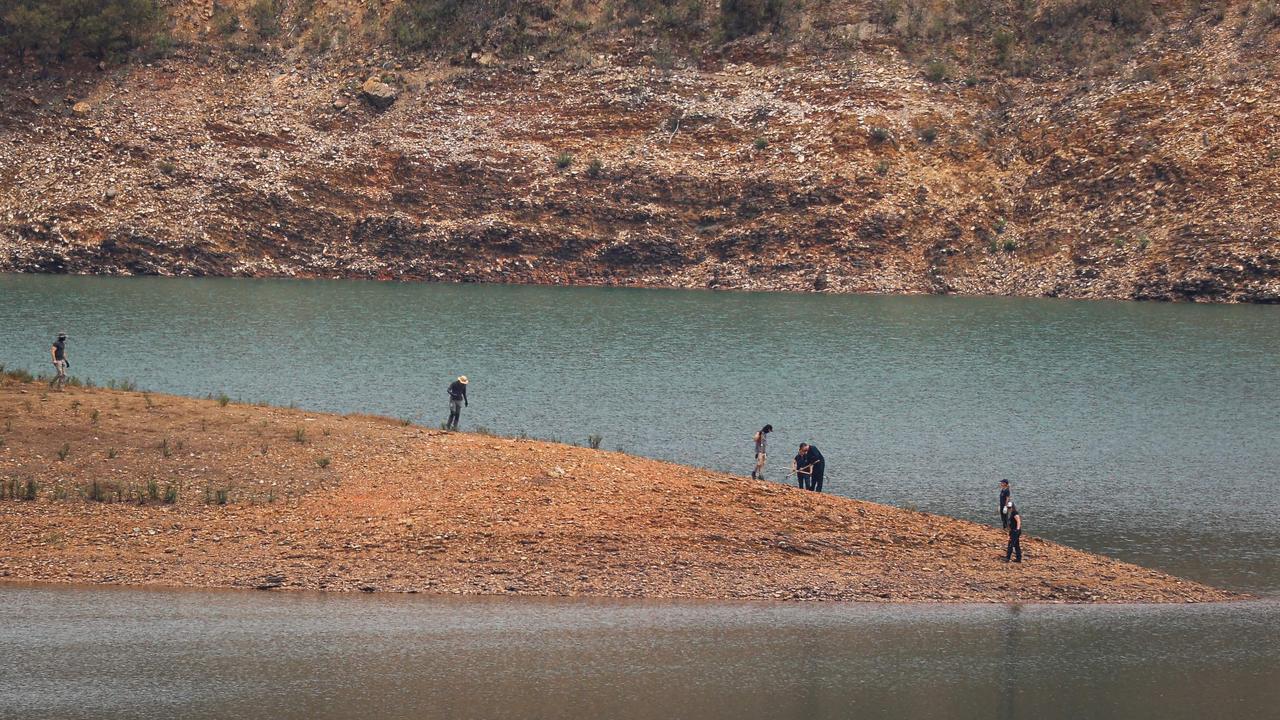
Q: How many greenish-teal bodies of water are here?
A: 1